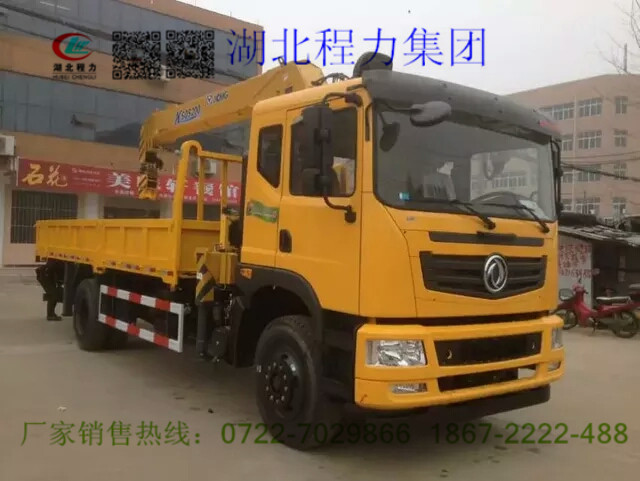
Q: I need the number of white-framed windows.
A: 12